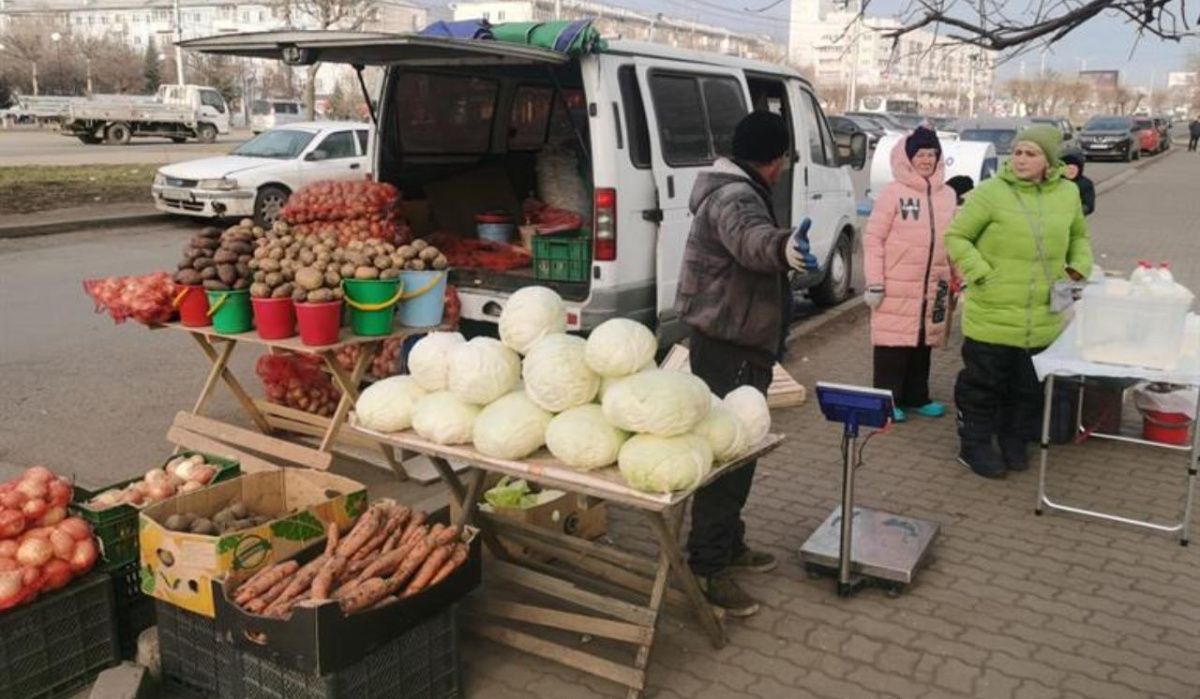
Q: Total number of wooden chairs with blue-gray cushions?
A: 0